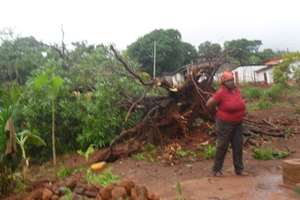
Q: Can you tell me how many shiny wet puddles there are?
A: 1